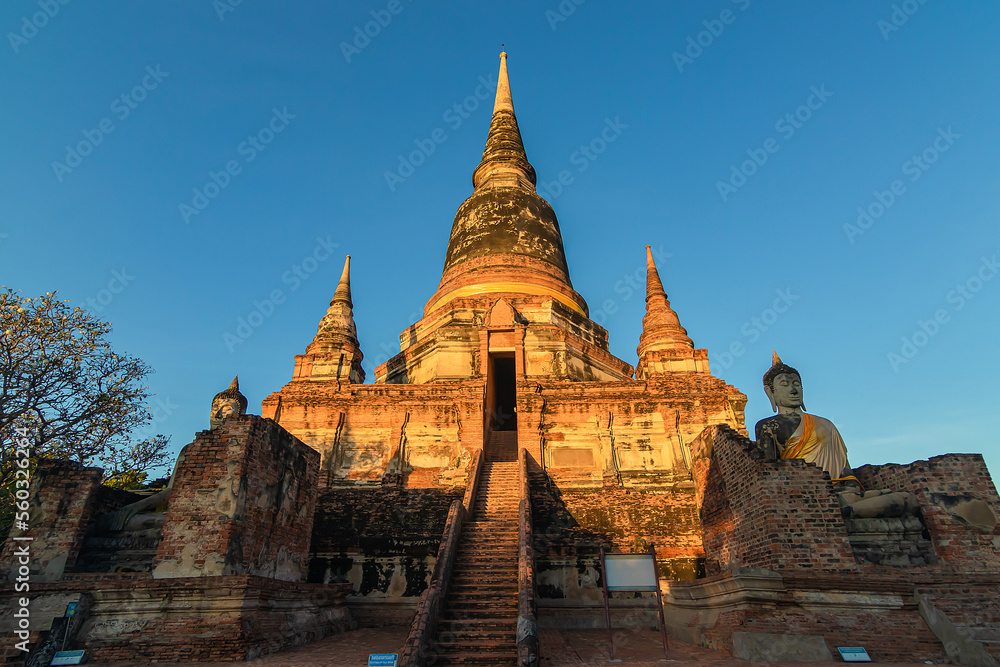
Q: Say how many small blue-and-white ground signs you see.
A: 3